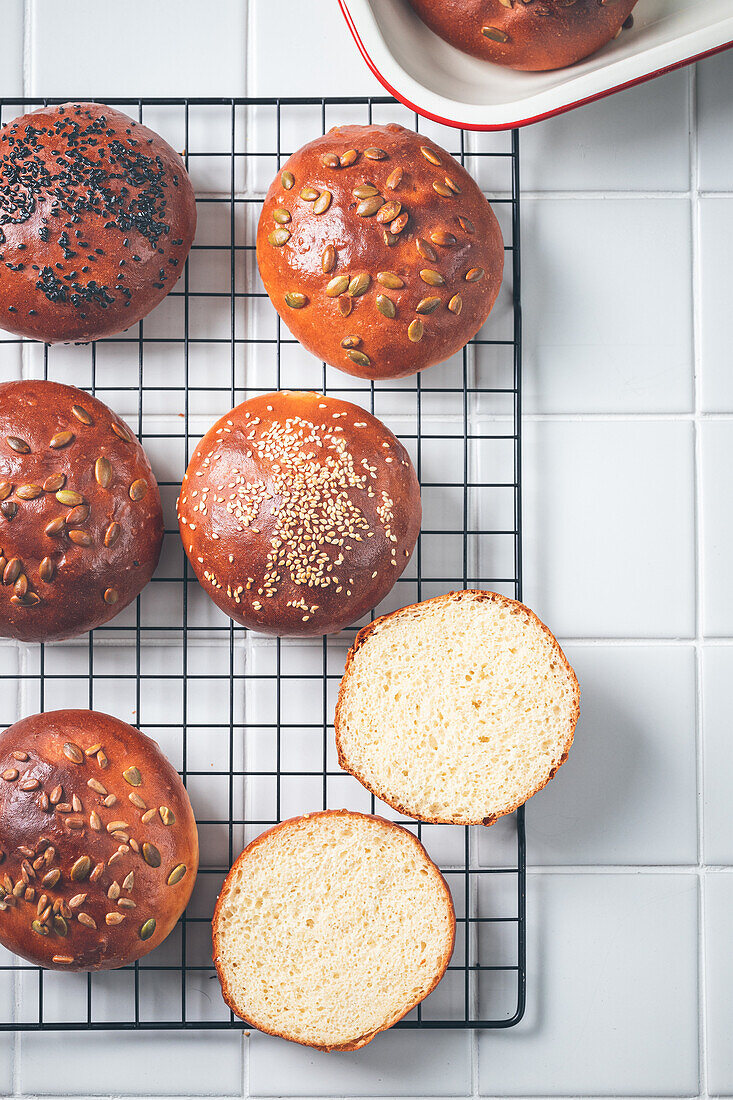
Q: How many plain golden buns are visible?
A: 0